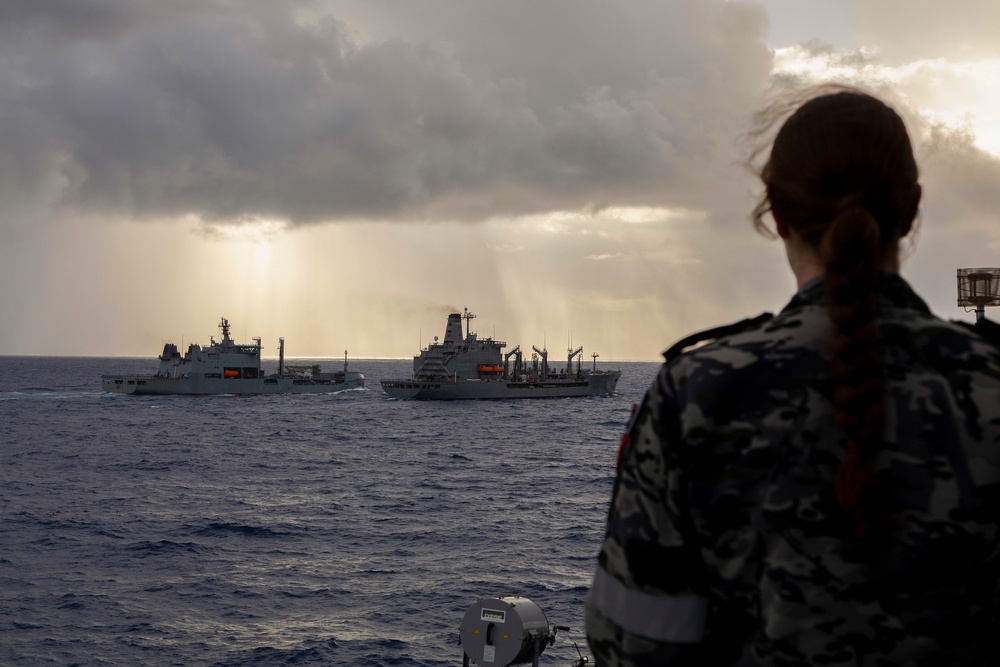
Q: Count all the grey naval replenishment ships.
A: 2